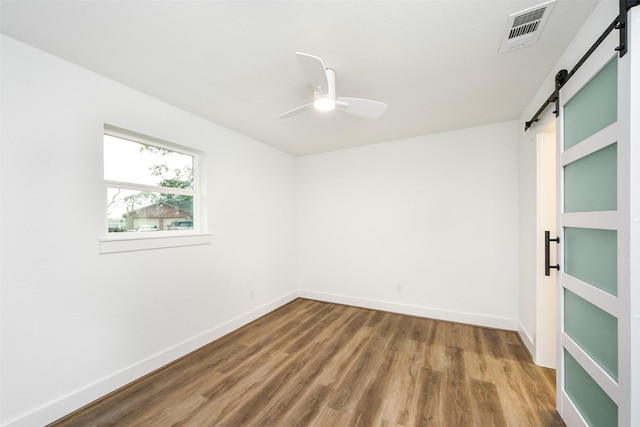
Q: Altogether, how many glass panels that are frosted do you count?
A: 5